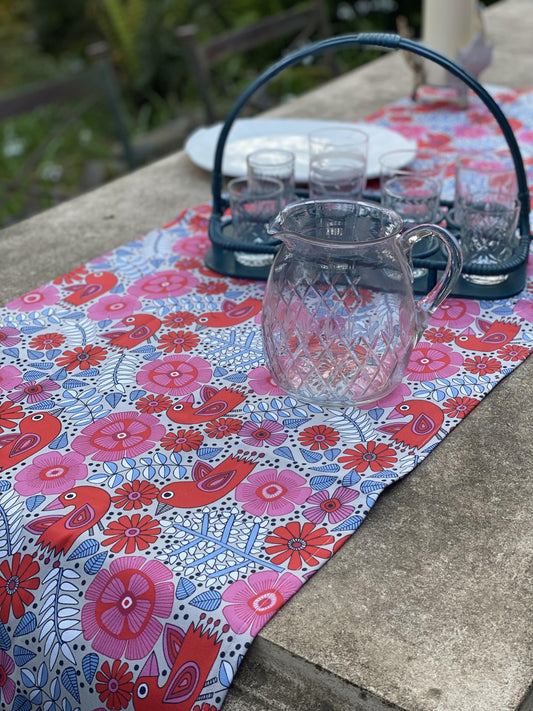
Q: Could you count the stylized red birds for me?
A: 10